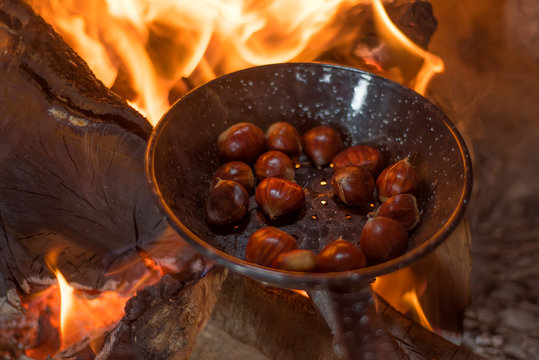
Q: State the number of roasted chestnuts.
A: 15